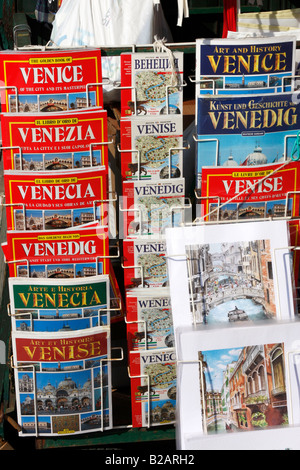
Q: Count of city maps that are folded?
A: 6